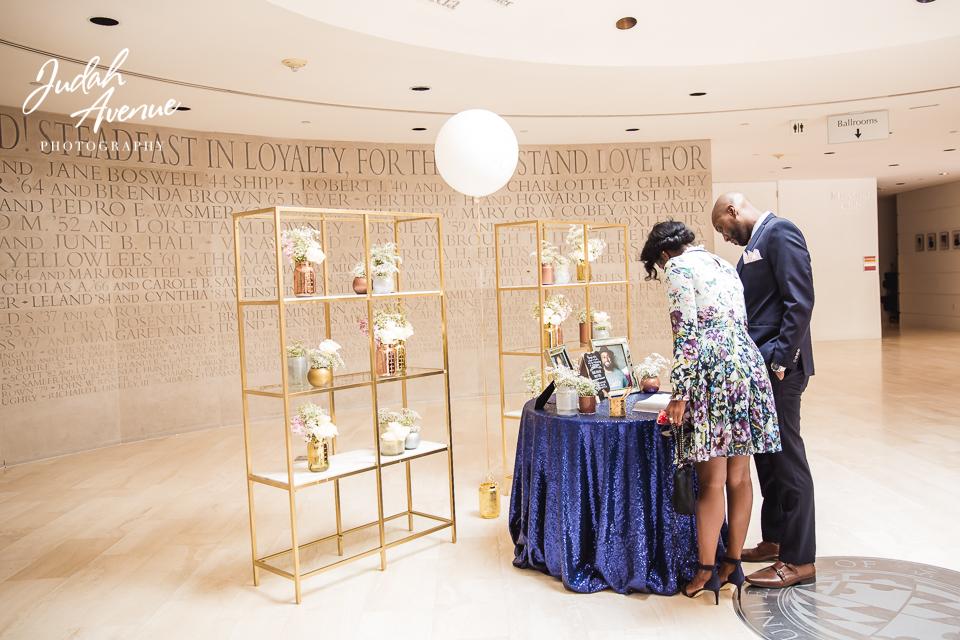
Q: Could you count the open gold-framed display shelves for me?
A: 2